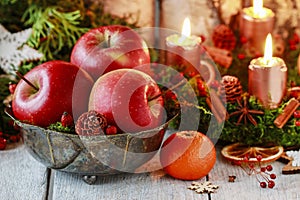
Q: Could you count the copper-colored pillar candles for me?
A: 3